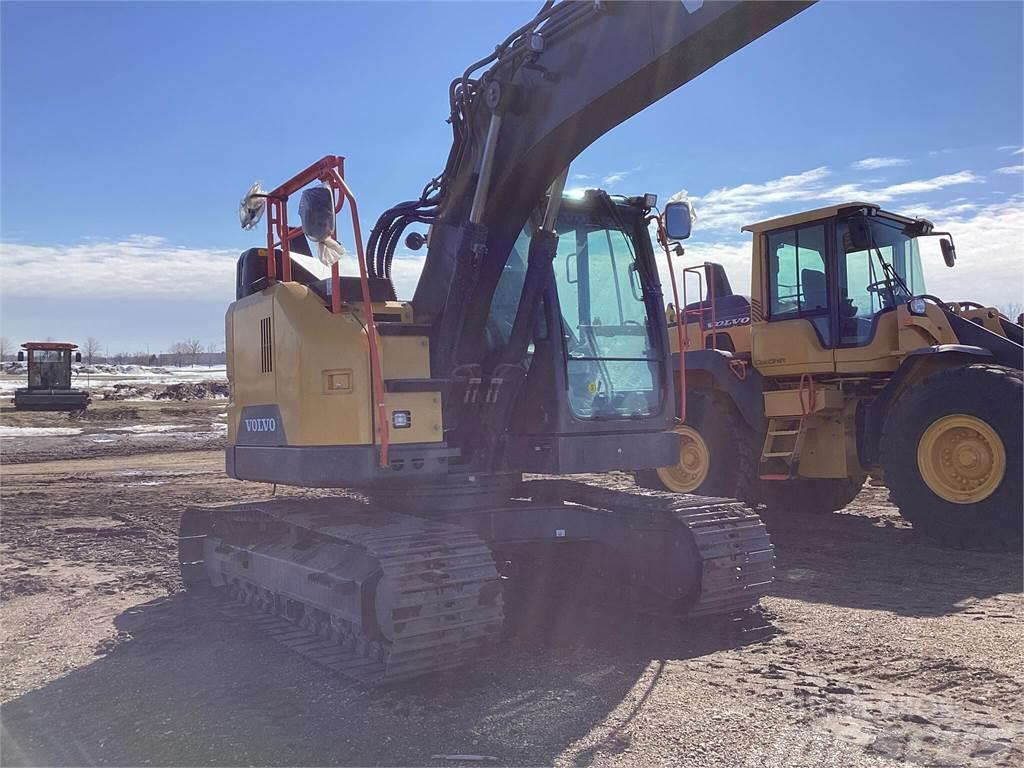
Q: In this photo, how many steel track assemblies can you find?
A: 2